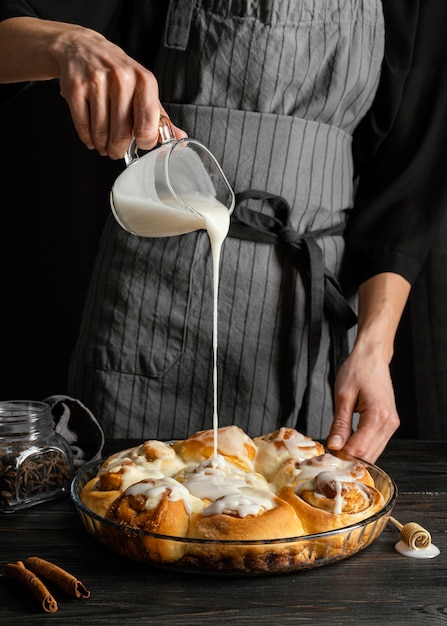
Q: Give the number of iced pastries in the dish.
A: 9